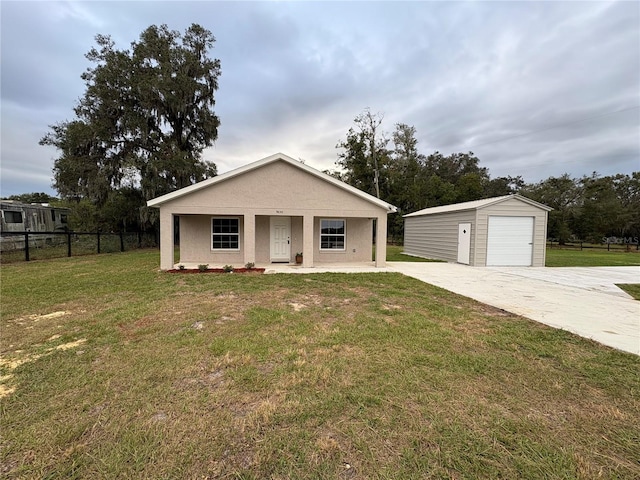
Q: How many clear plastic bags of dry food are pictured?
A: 0